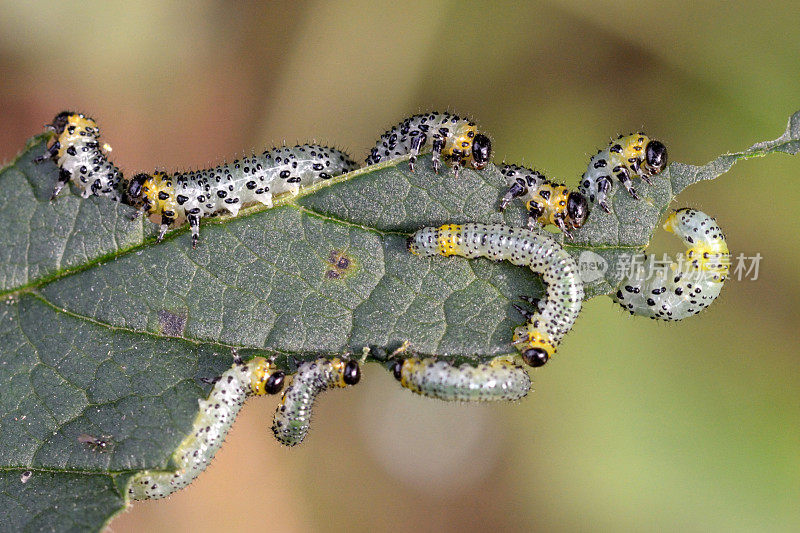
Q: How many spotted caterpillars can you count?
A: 10